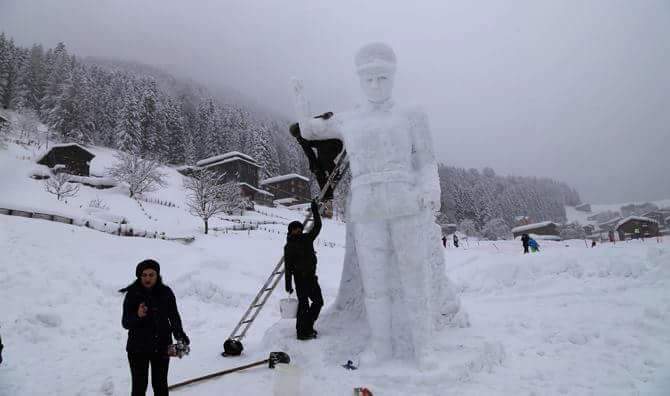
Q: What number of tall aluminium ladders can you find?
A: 1